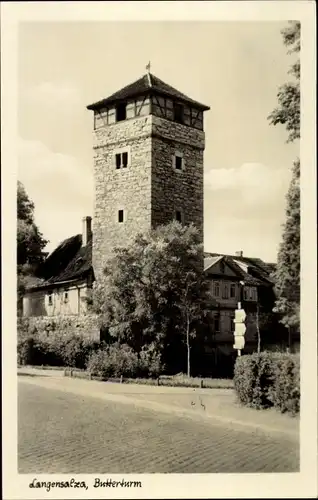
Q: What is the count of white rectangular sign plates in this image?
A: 3